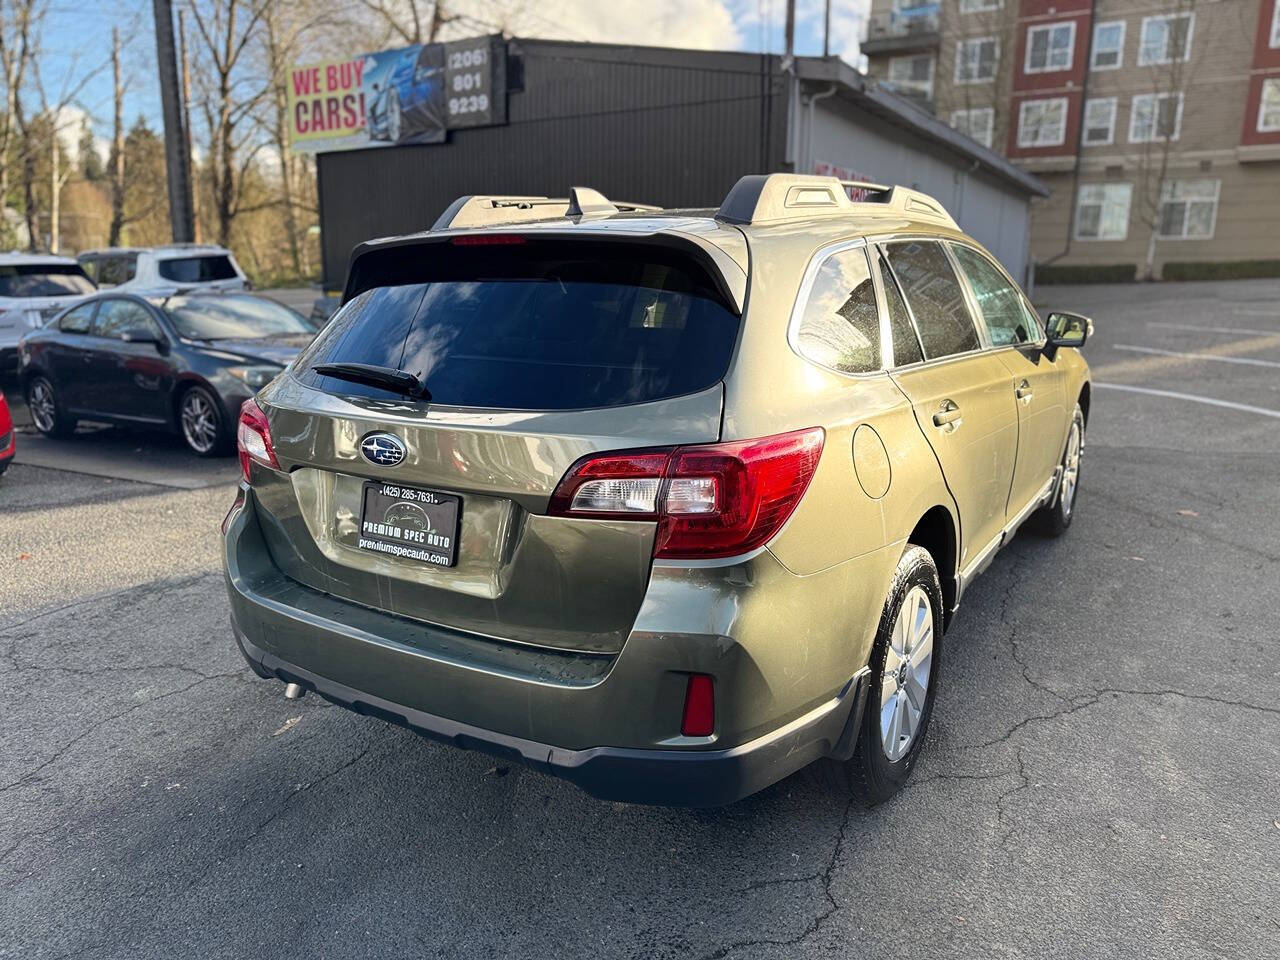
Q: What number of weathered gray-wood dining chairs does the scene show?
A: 0